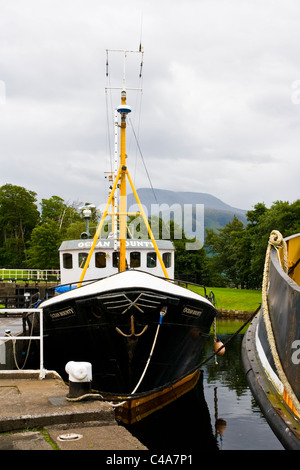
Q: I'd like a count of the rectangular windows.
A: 7